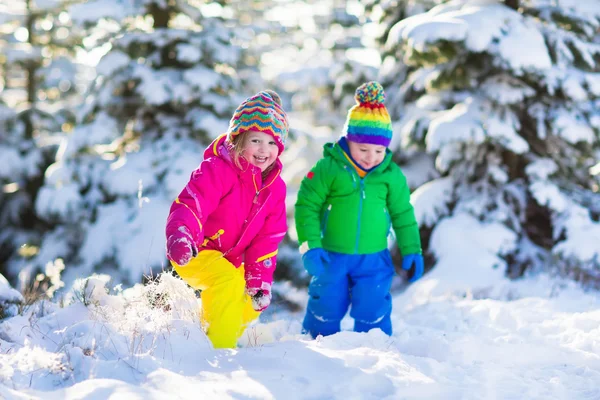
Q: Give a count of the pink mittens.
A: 2